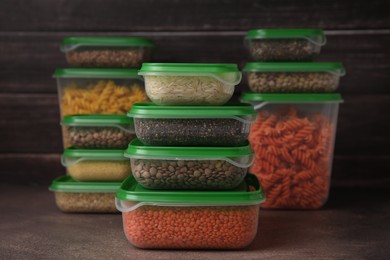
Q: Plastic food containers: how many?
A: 12